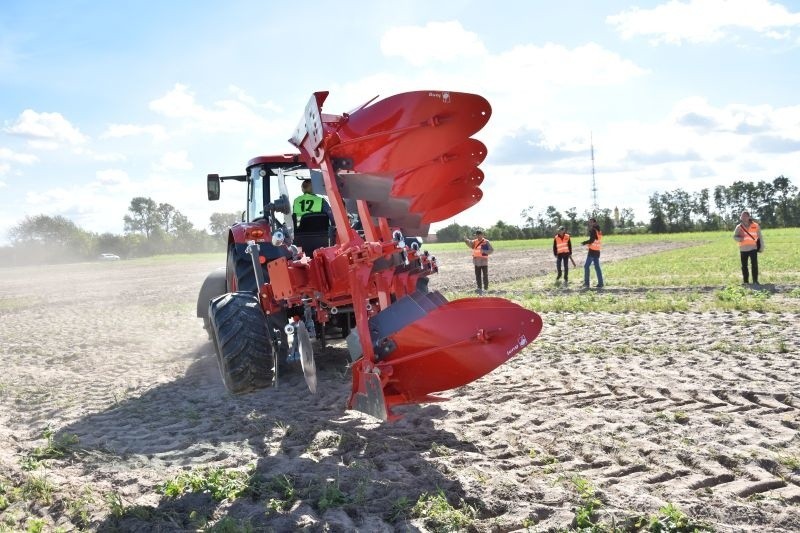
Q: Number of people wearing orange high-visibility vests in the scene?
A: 4